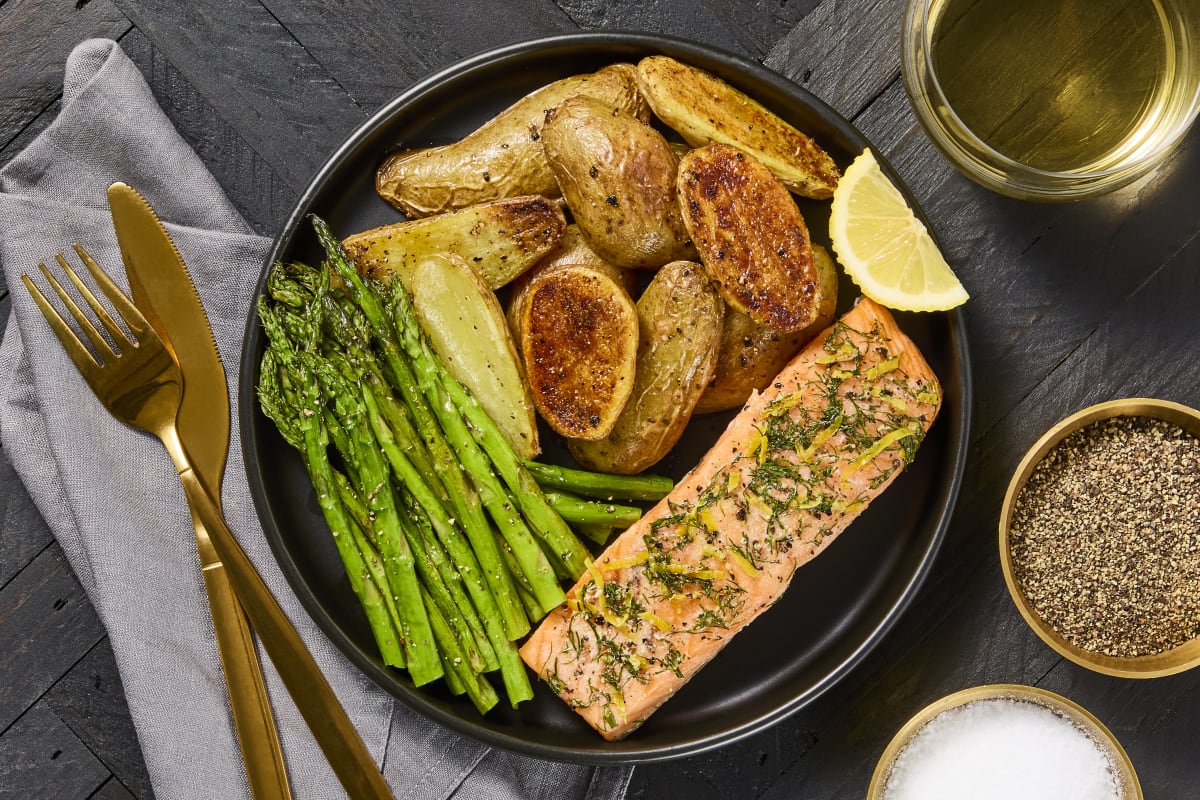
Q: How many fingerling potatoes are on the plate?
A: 10